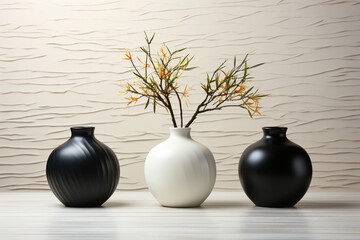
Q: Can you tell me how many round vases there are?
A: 3